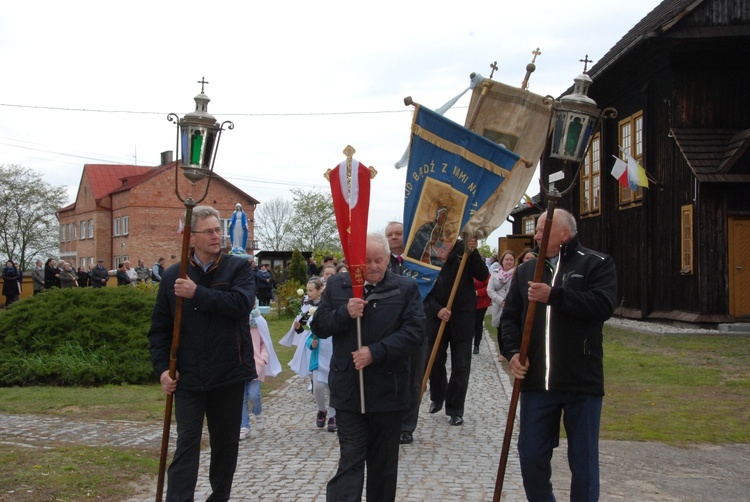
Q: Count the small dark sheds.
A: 1